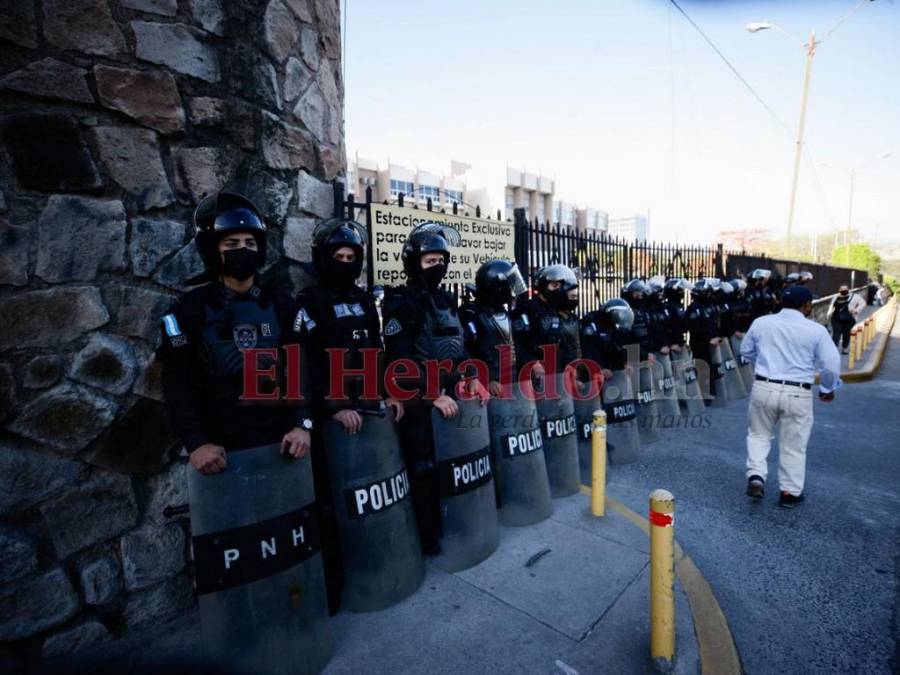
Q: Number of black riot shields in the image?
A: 13